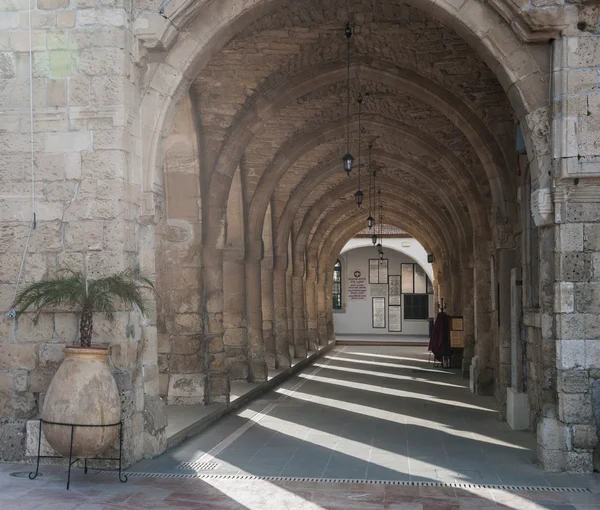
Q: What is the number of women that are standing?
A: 0